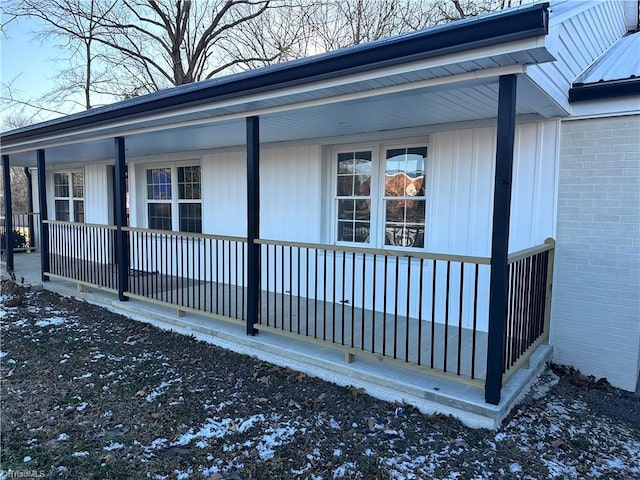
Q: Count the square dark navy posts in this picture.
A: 5